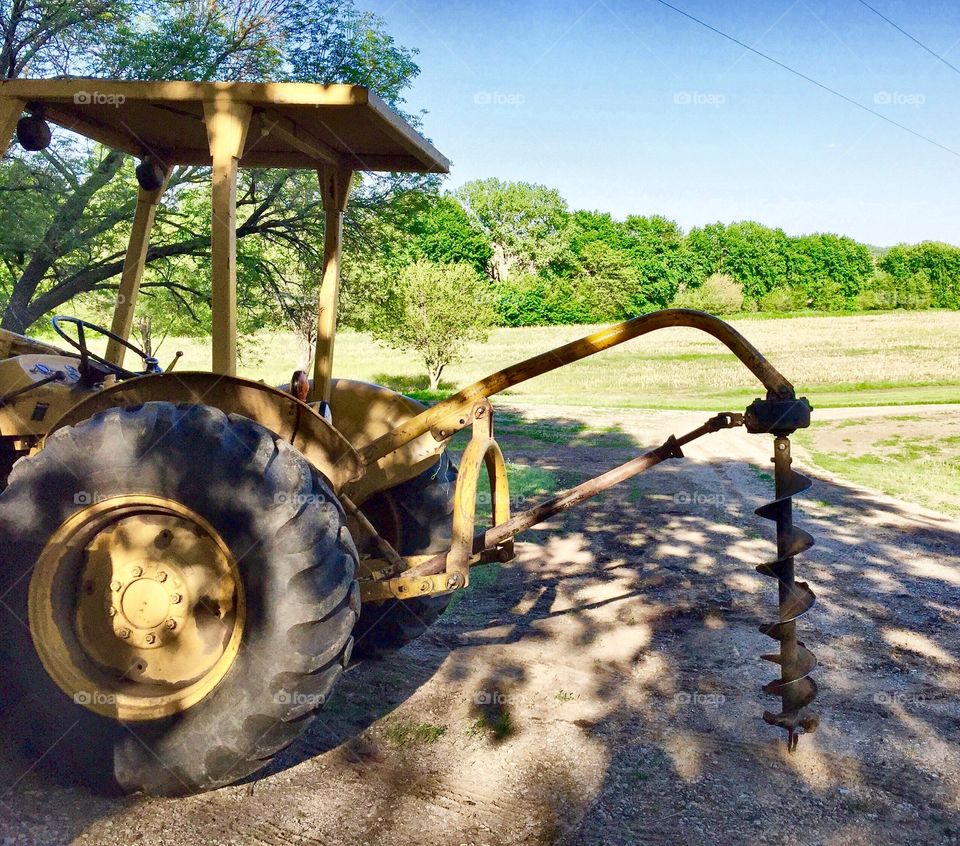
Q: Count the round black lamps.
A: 2